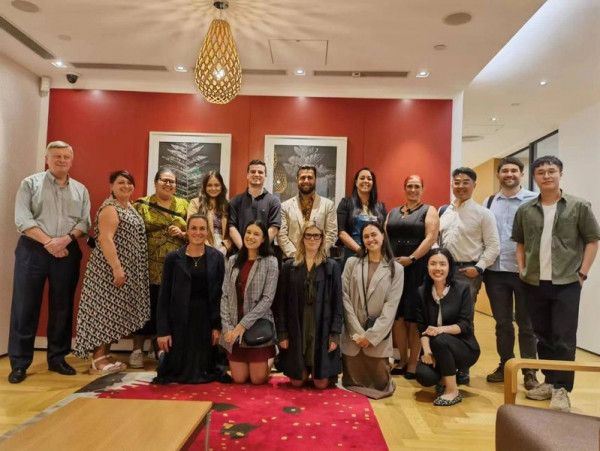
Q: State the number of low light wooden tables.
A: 1